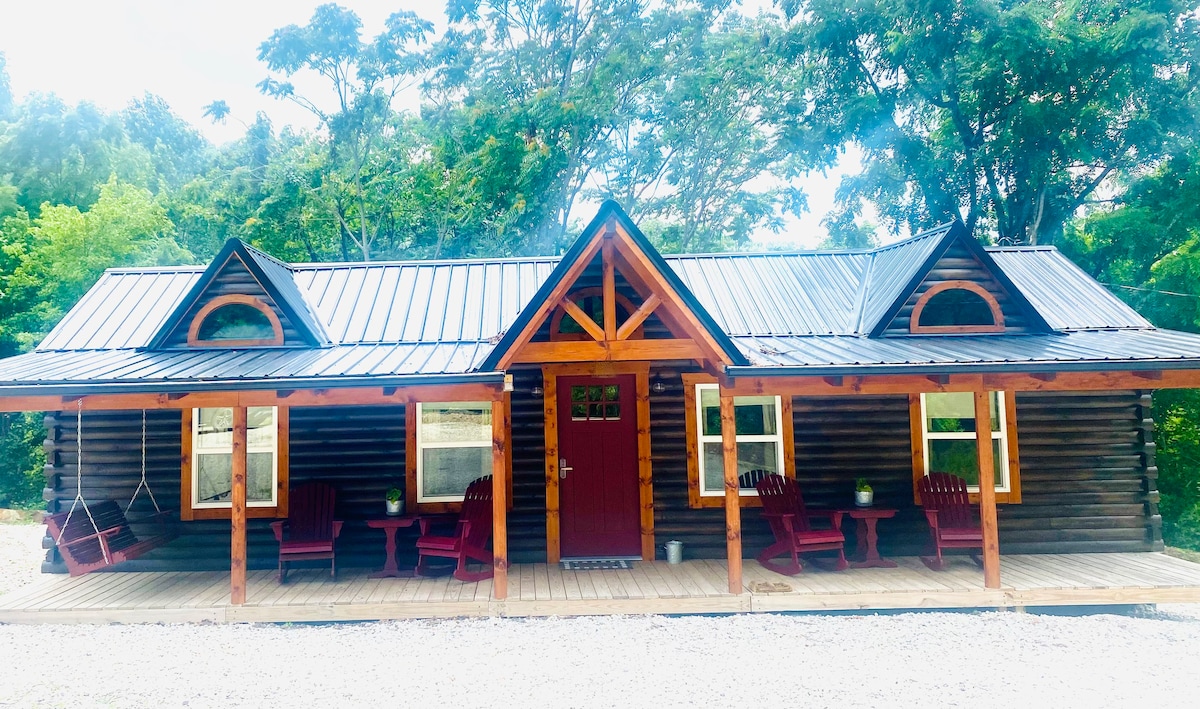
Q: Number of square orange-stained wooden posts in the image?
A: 4